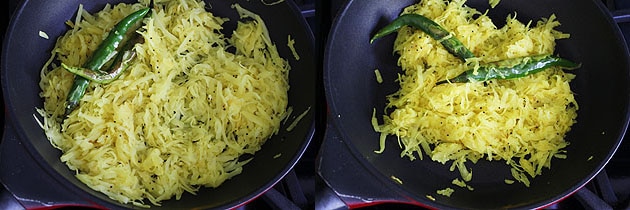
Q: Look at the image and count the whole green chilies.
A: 4